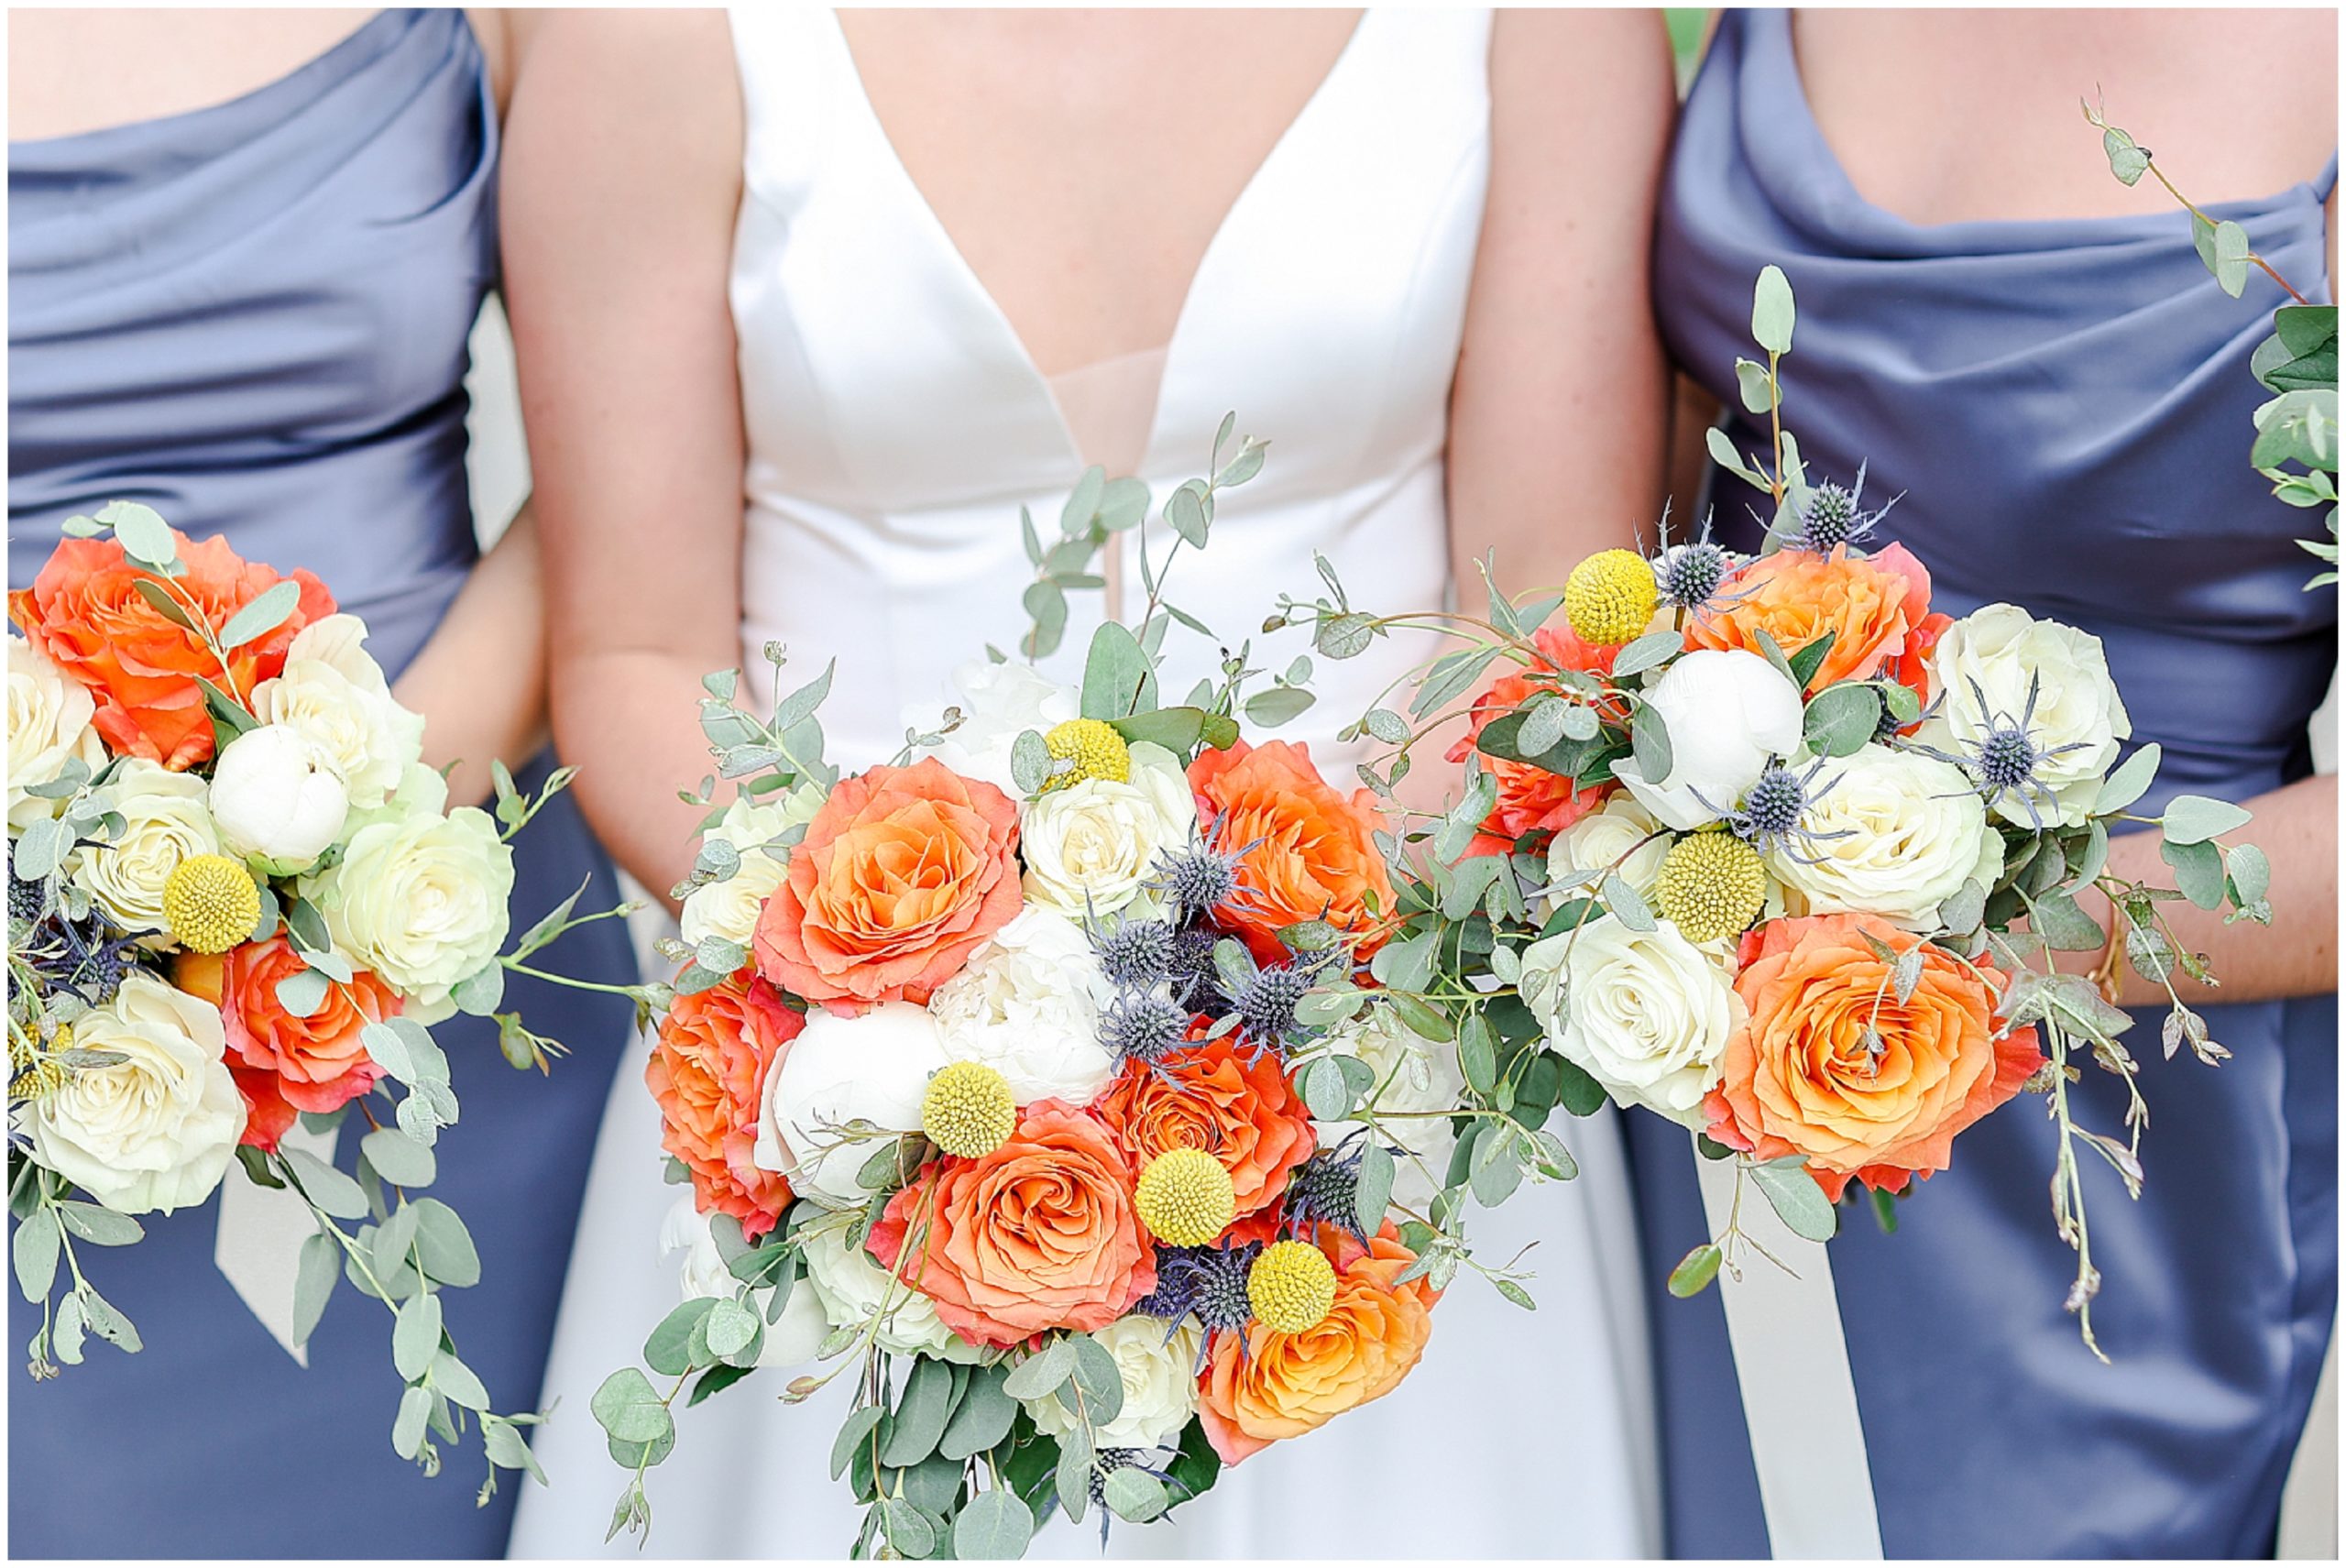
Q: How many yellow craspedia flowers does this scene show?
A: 8